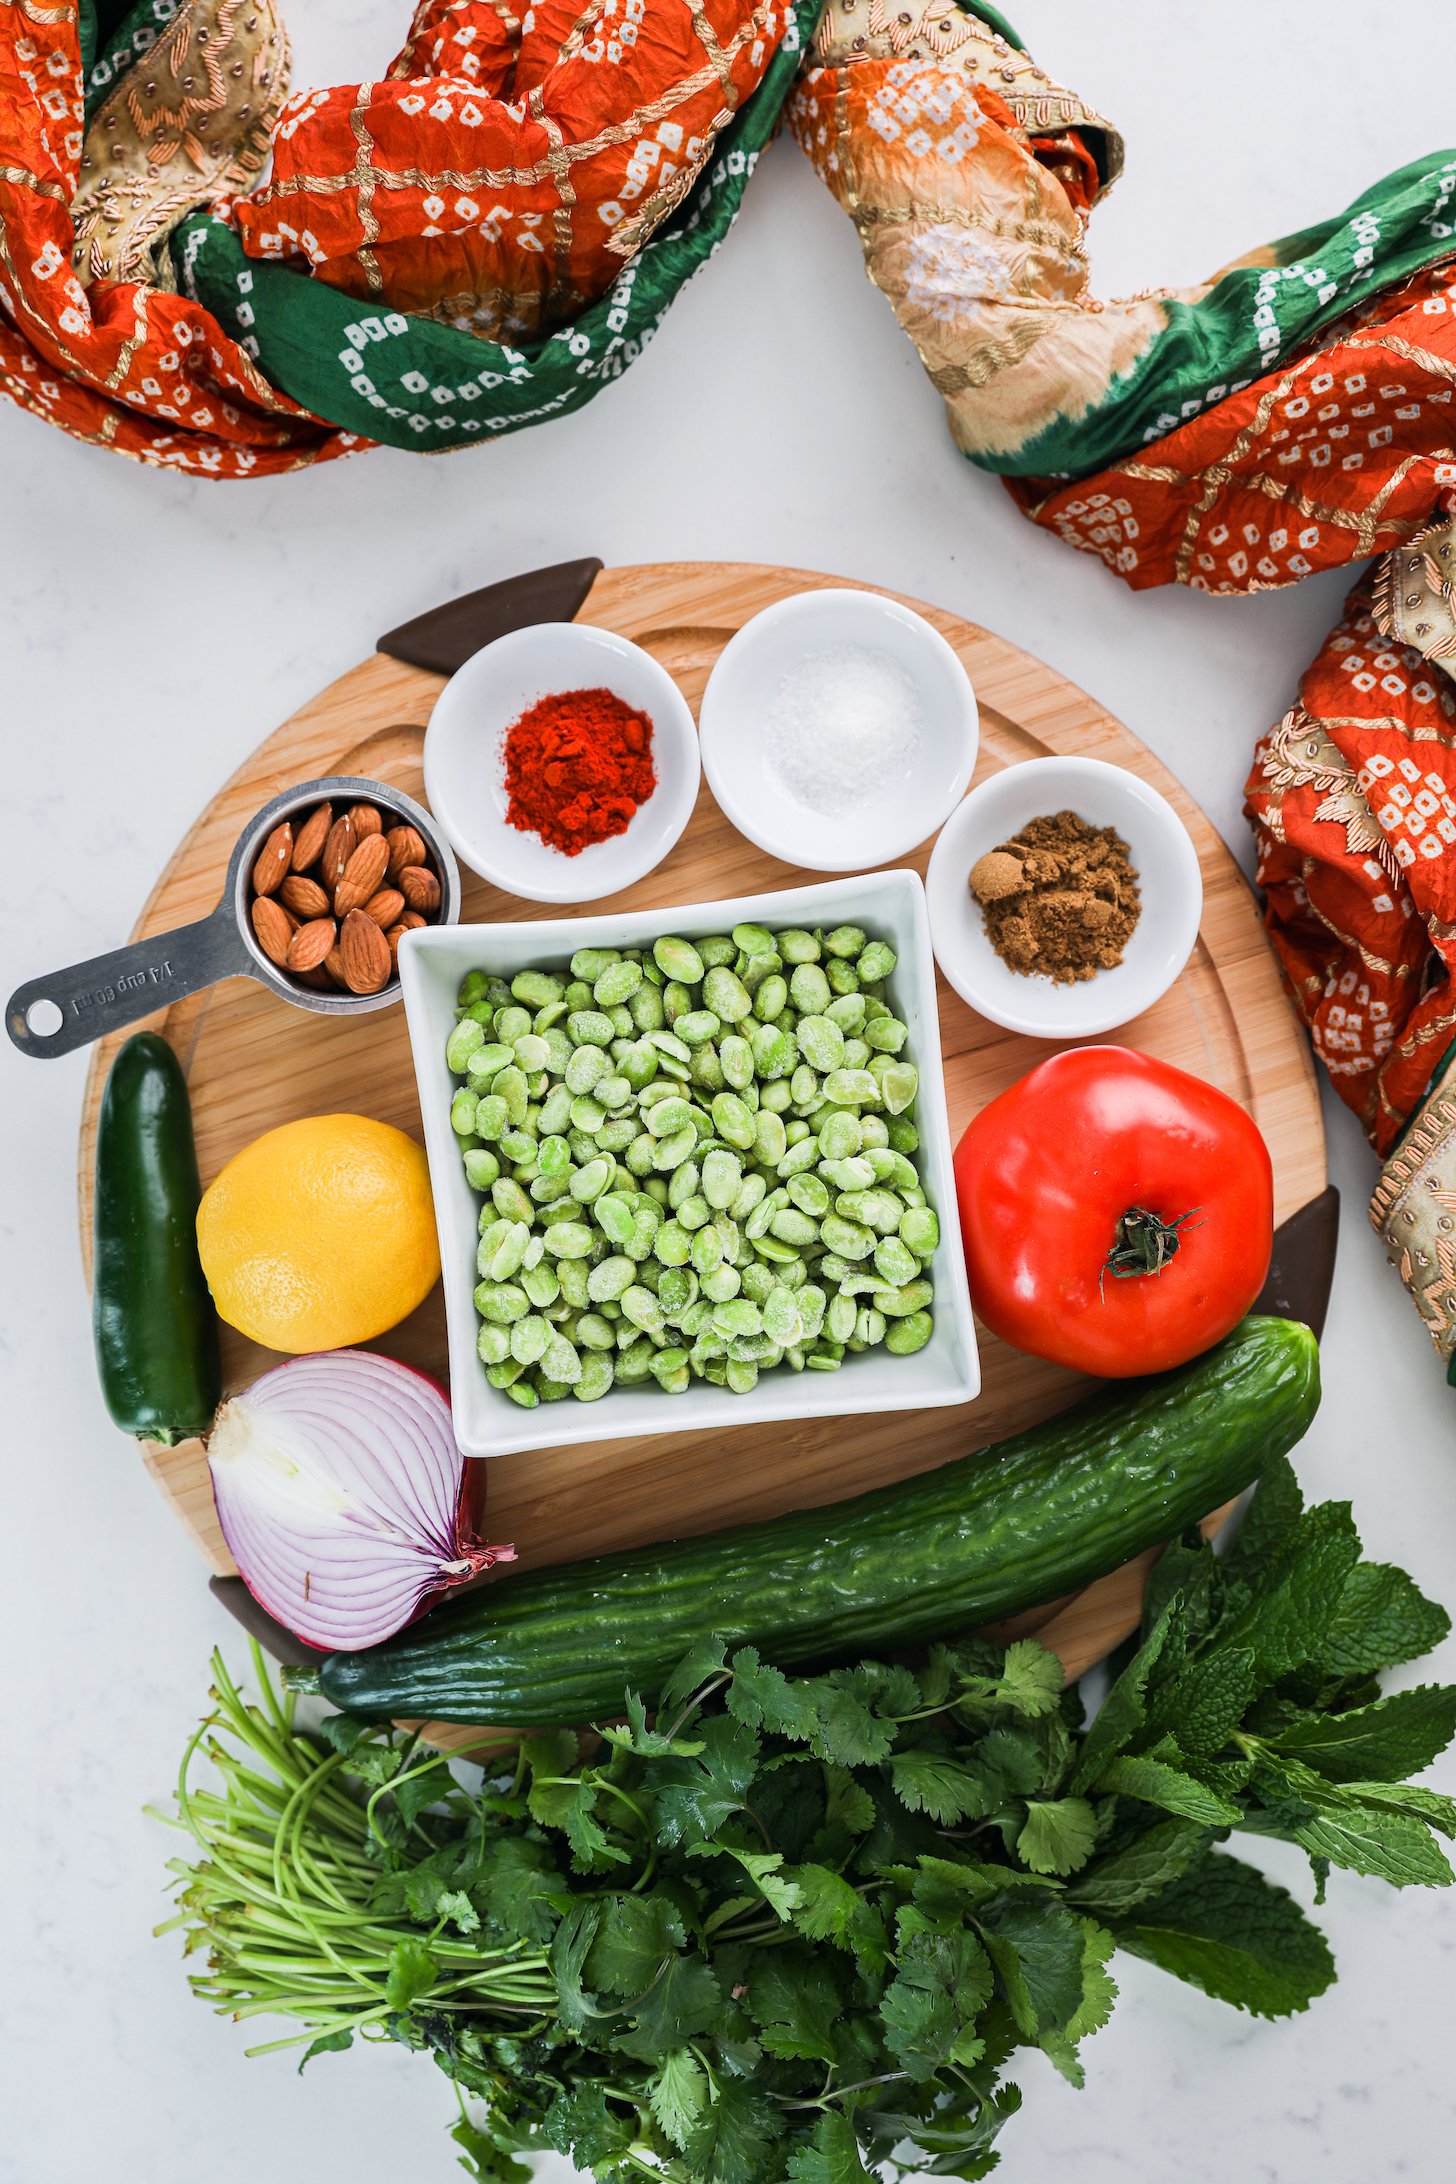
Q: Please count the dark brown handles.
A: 3